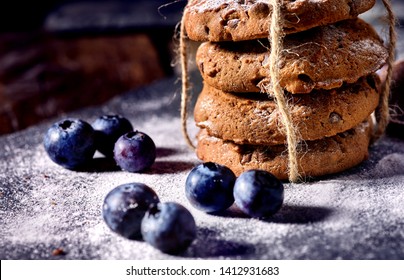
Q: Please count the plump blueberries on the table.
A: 7